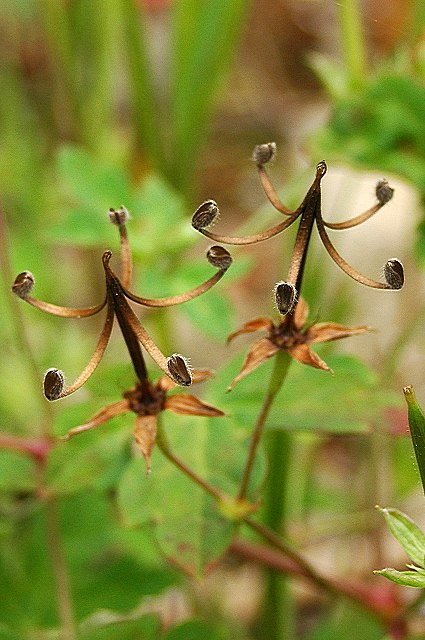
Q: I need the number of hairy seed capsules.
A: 10